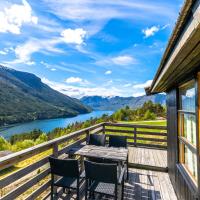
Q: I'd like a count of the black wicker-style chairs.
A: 4